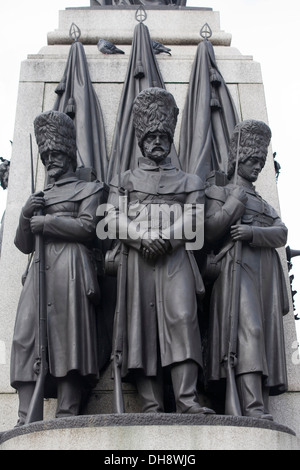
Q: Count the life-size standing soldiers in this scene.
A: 3